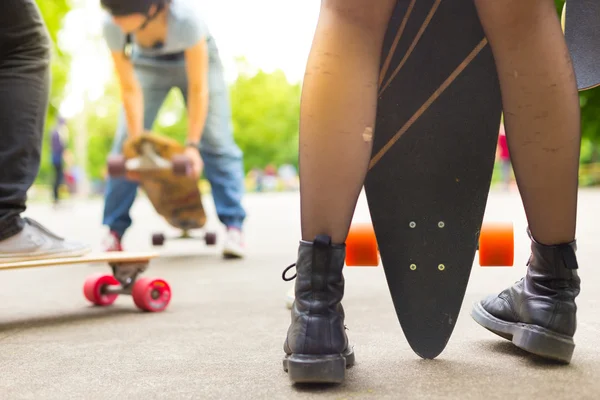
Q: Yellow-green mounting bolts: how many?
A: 2